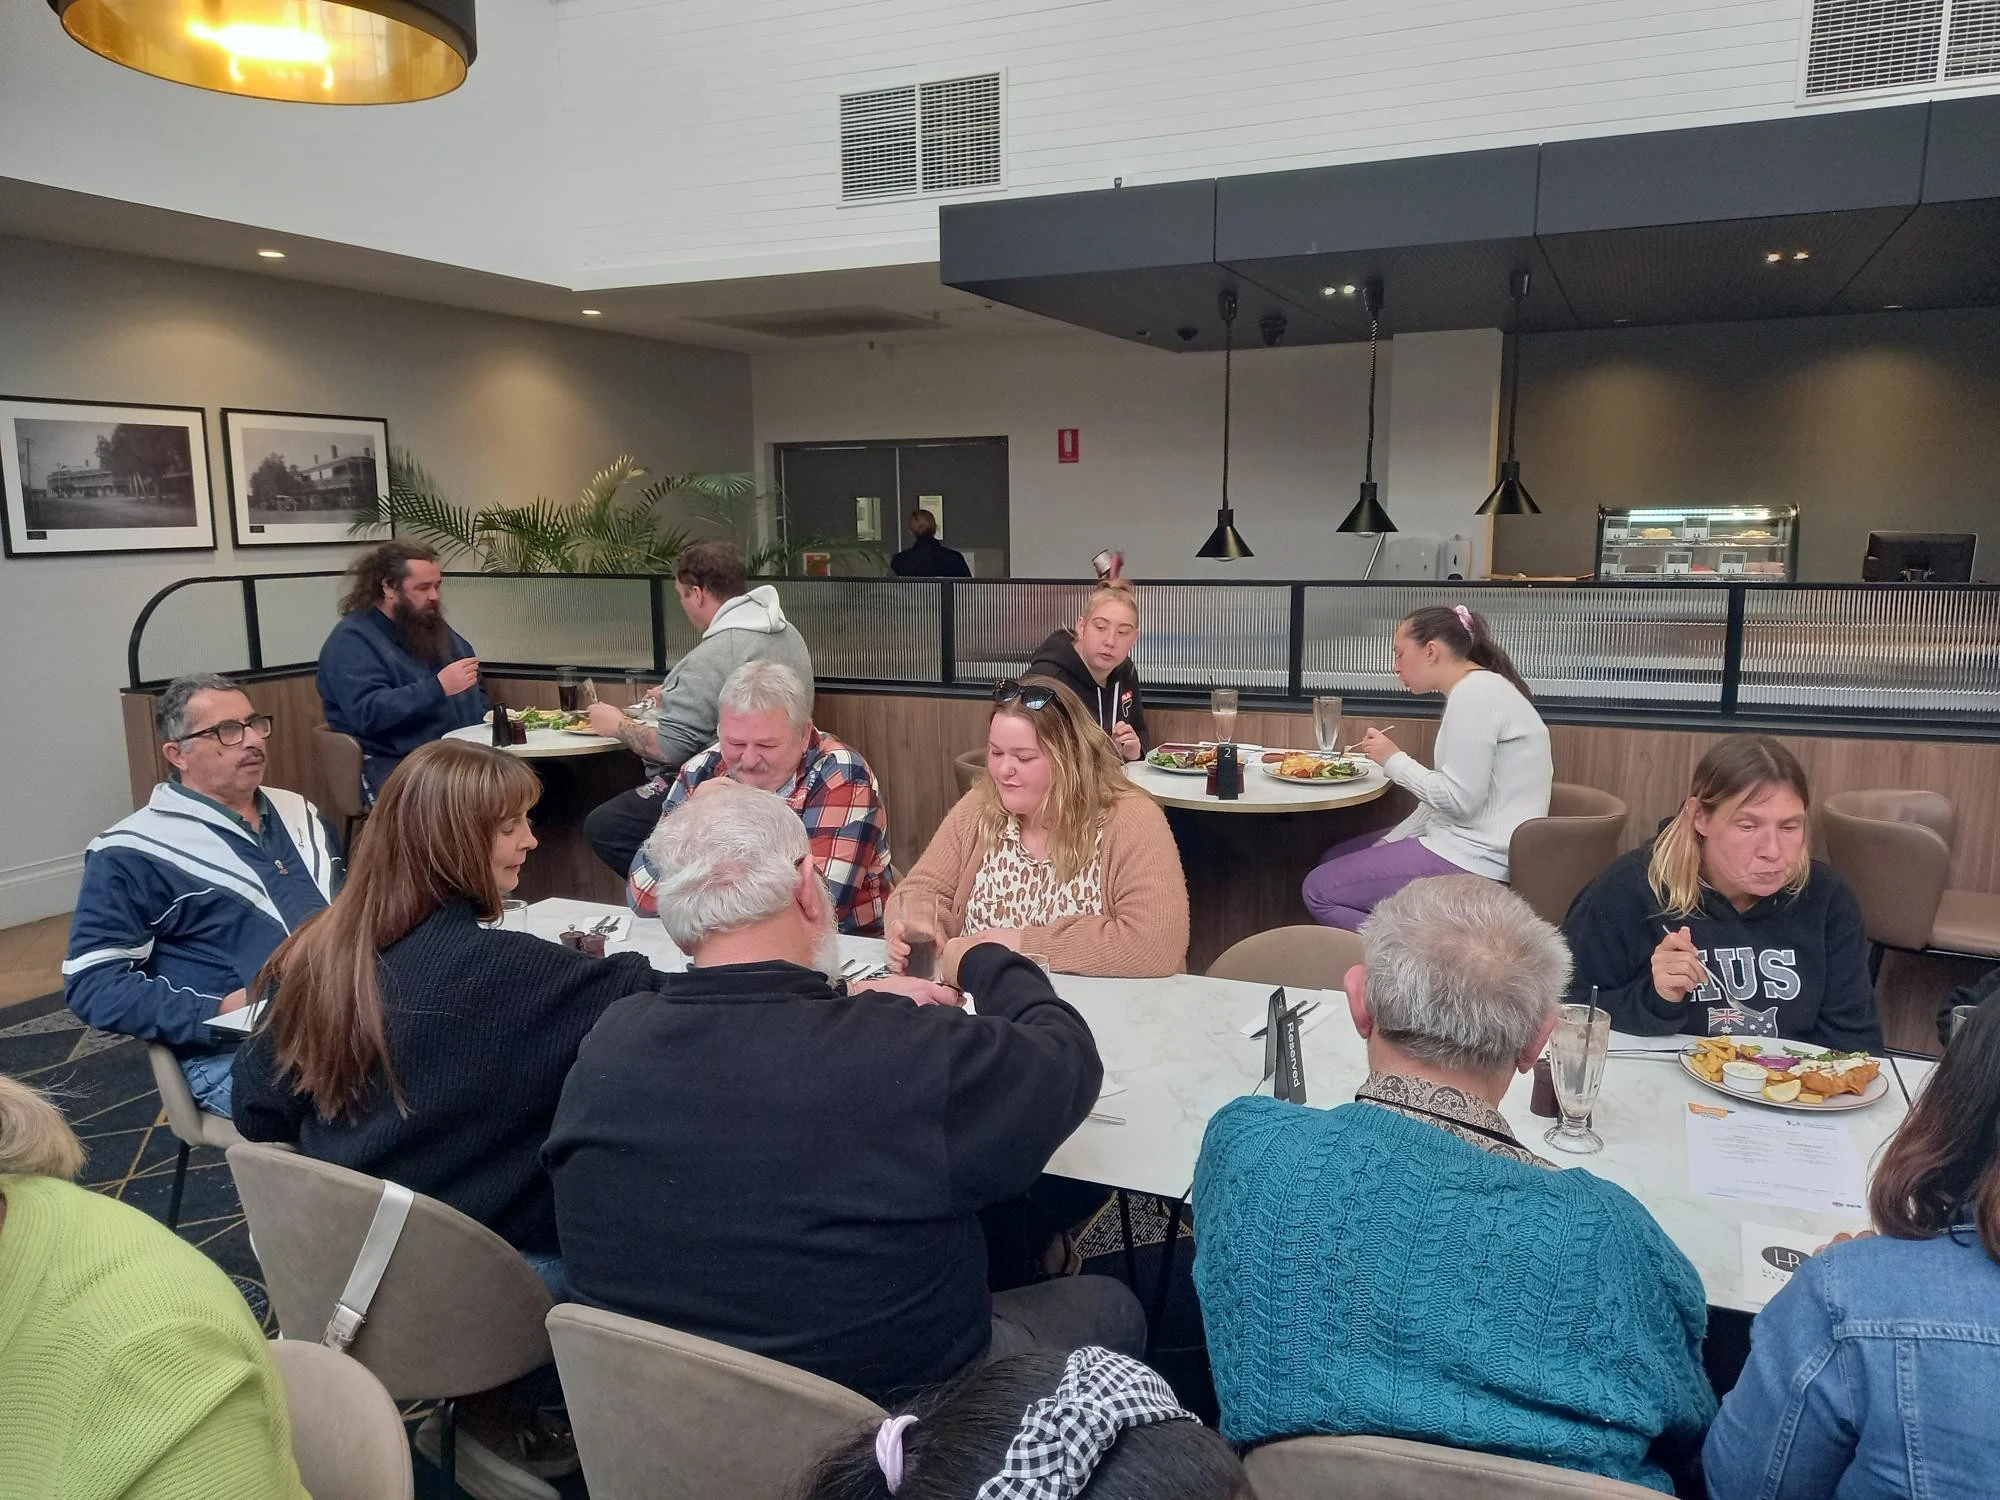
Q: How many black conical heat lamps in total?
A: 3